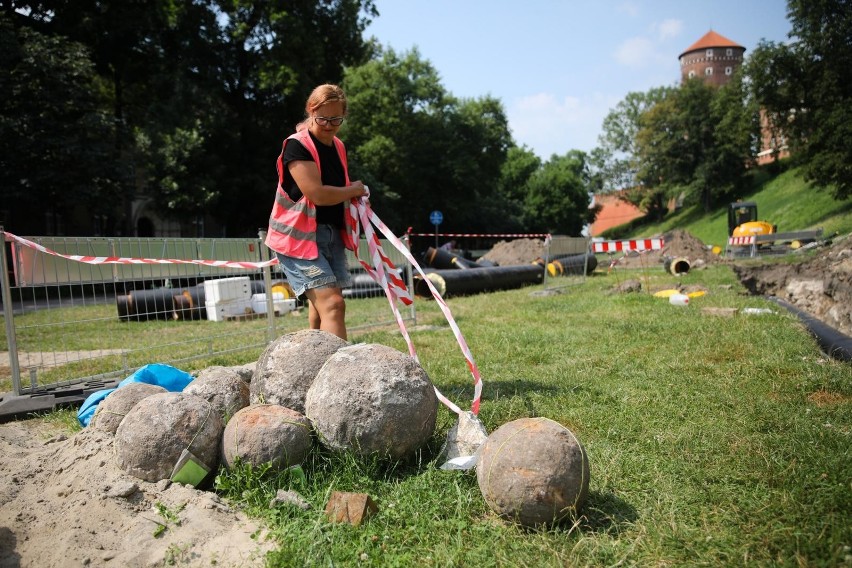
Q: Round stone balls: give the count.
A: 7